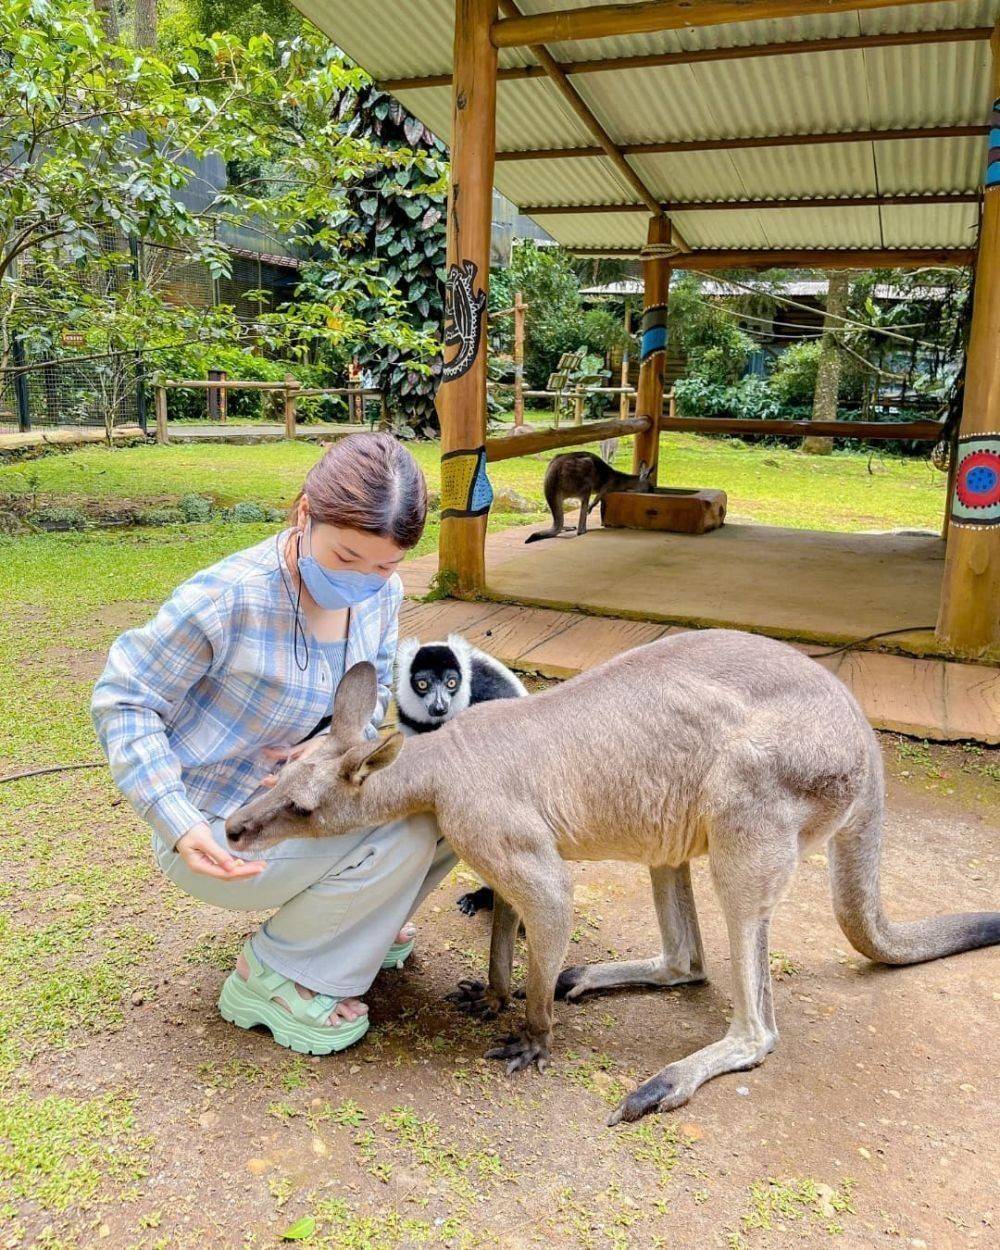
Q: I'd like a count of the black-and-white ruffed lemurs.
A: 1